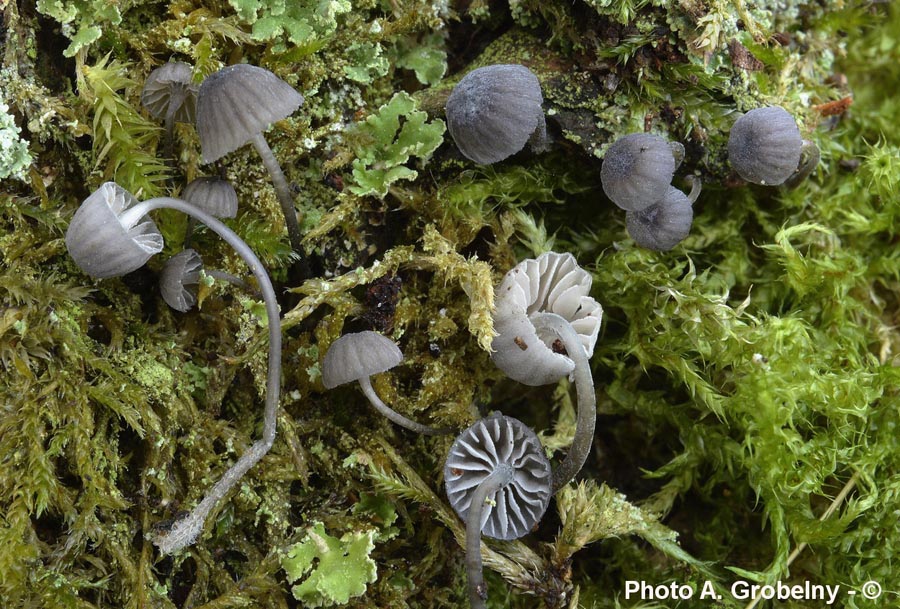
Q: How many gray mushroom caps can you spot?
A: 12